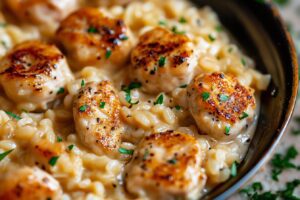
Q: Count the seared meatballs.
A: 8